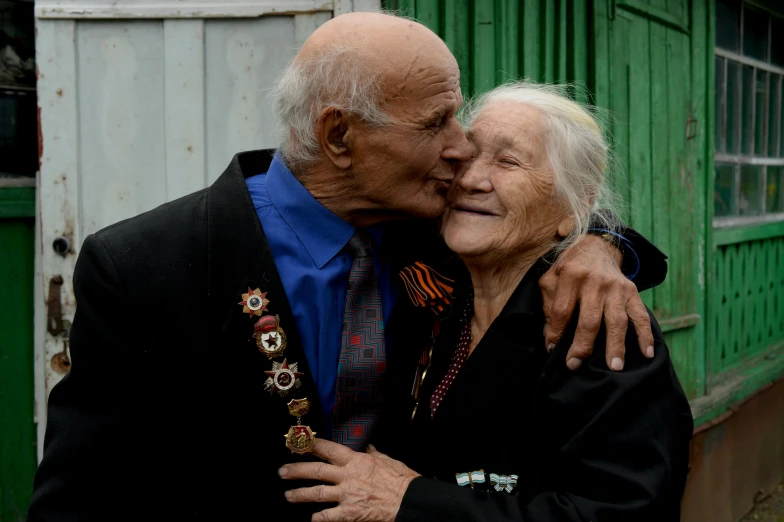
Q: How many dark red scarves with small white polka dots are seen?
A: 1